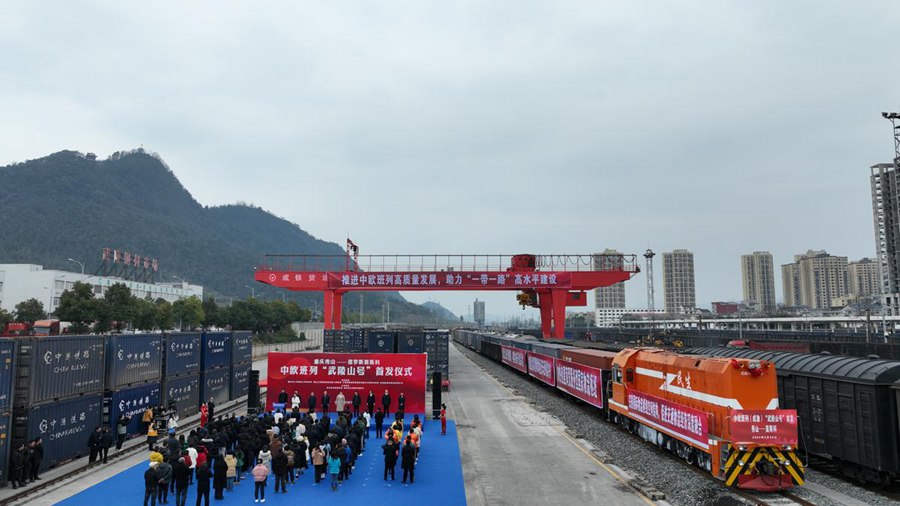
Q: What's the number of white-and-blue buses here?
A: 0